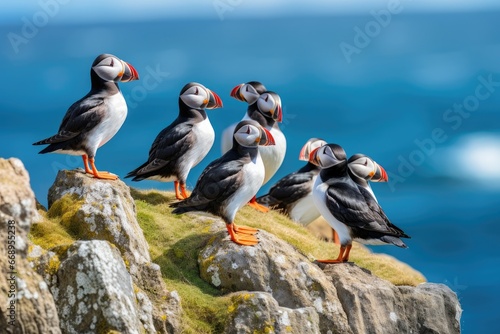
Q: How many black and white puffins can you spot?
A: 8